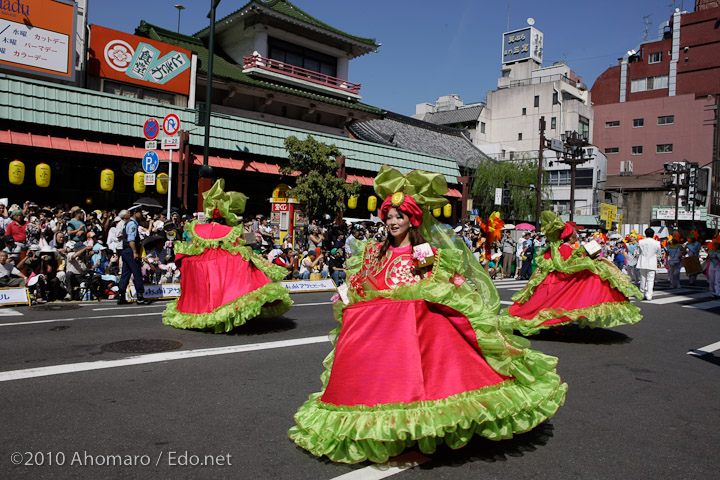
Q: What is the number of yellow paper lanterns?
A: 9